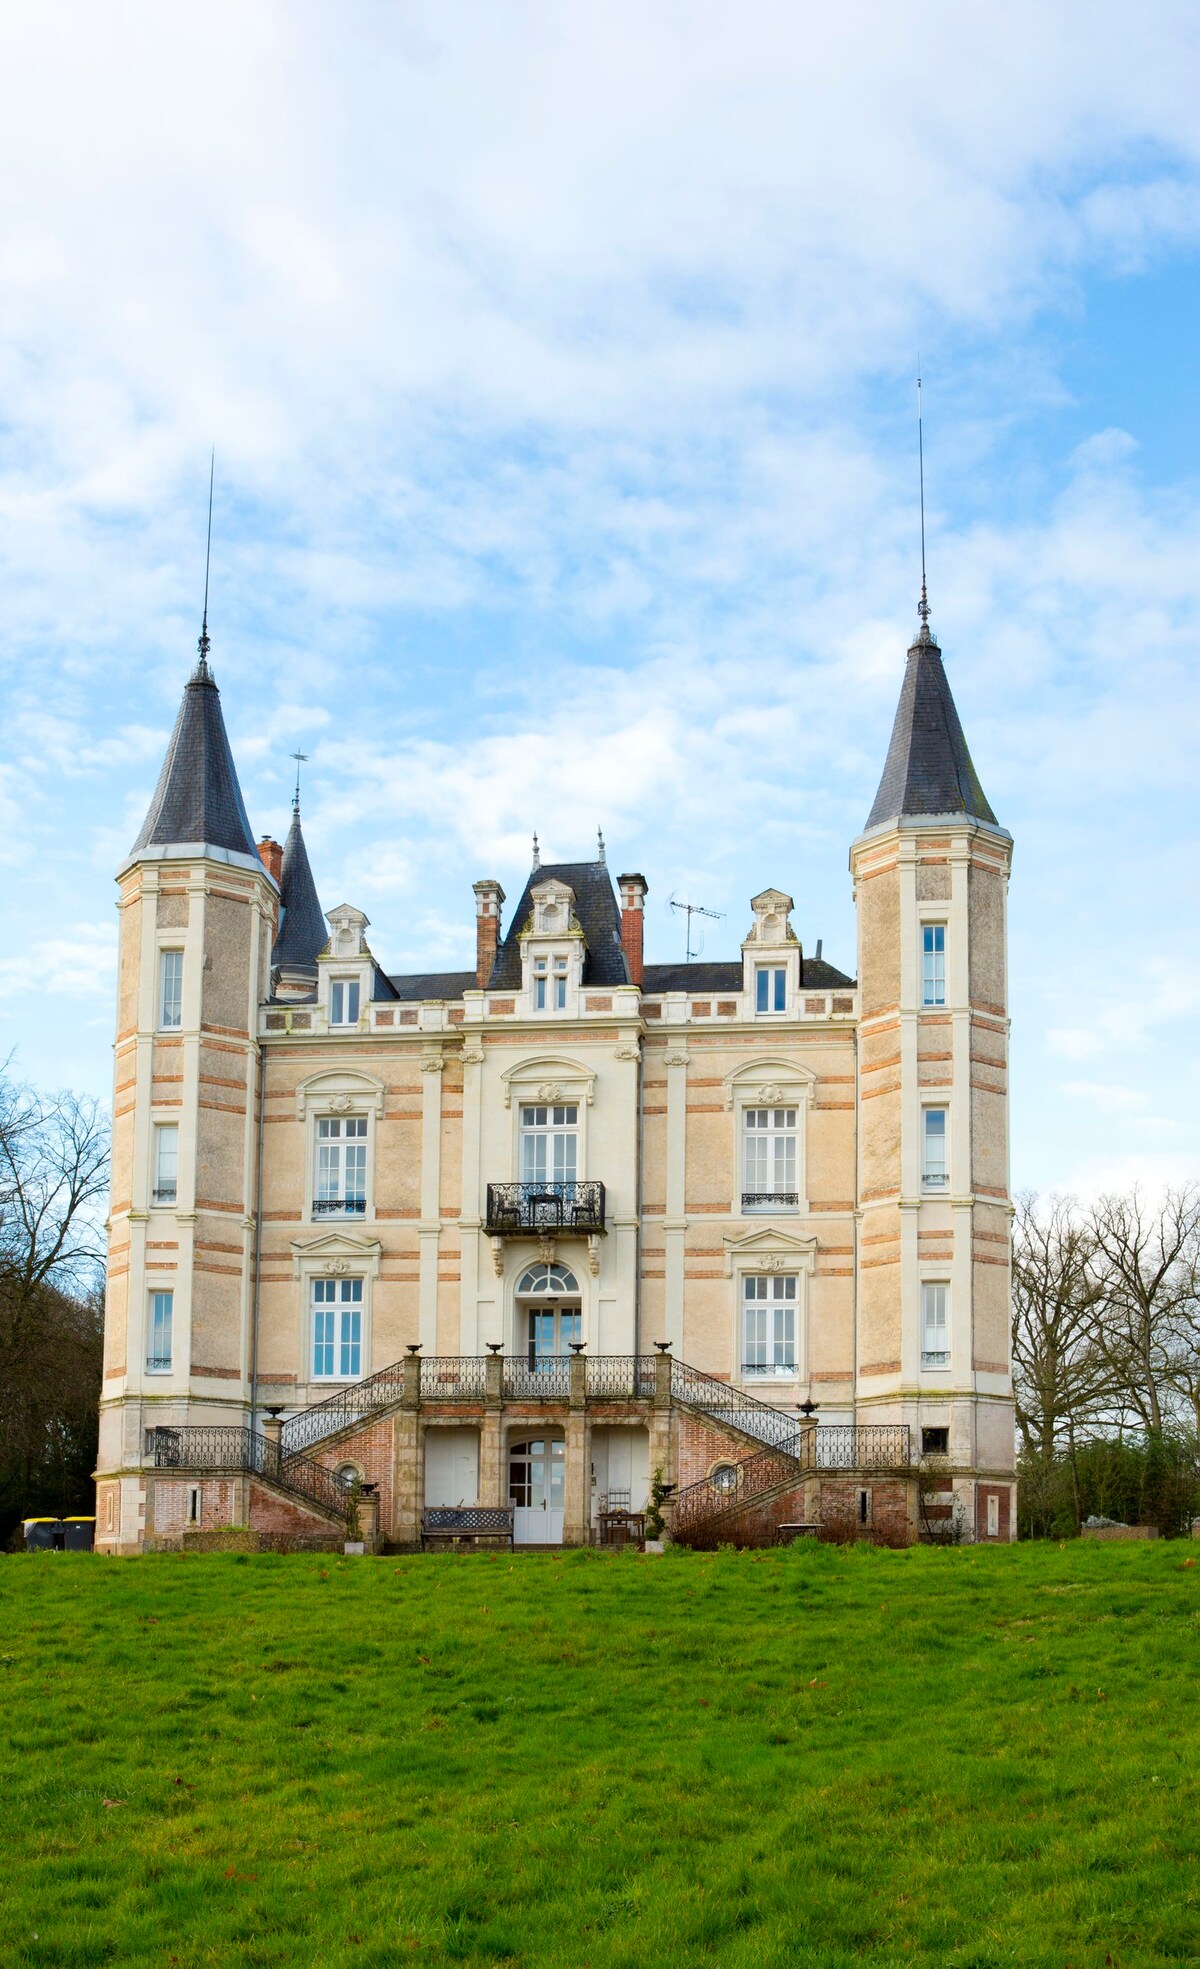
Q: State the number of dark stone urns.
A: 8